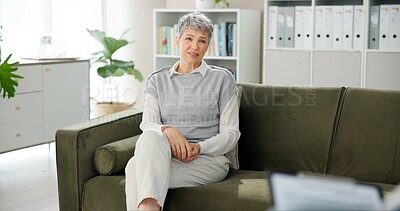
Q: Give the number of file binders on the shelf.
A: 13